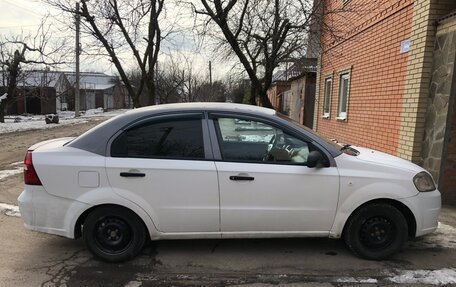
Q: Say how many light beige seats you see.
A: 0